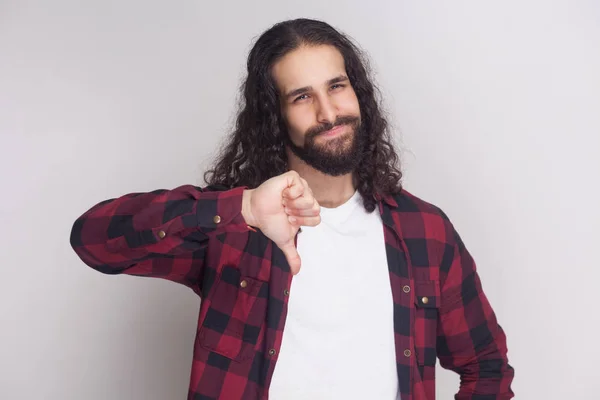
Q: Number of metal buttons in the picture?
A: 8